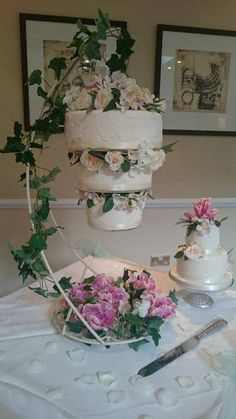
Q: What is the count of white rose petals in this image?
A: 12